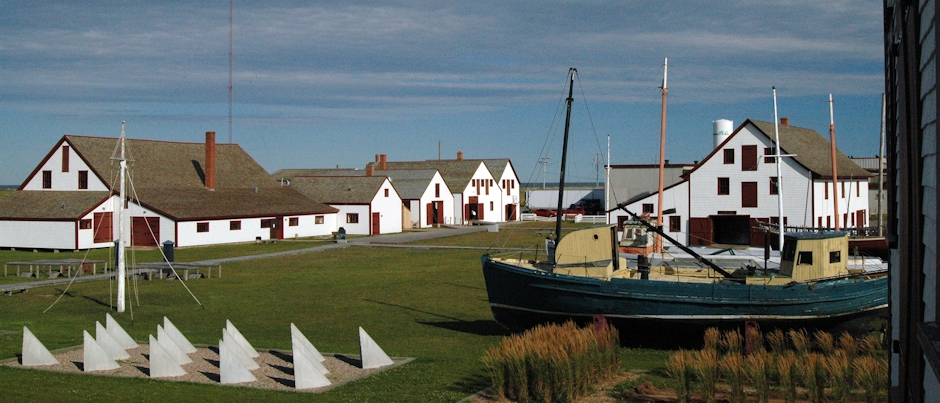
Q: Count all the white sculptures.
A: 14